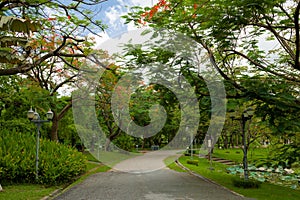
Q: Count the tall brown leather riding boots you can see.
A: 0